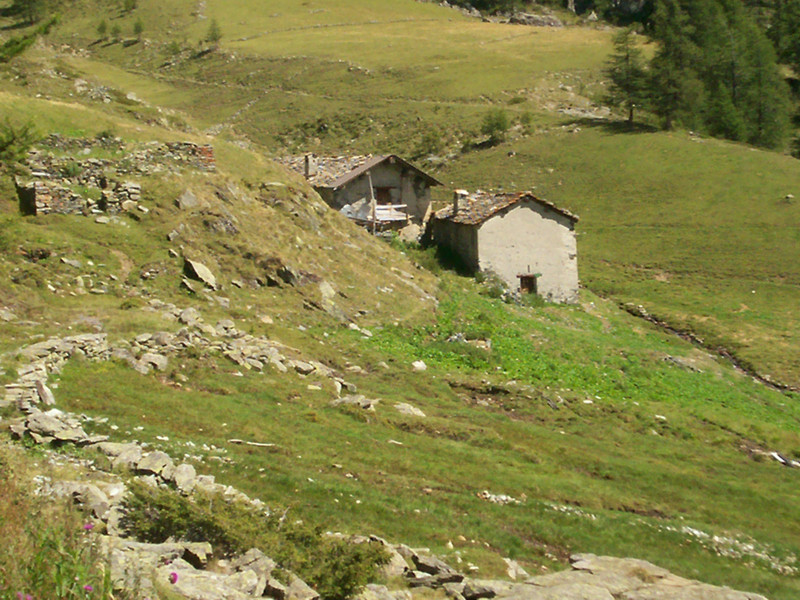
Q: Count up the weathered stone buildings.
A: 2